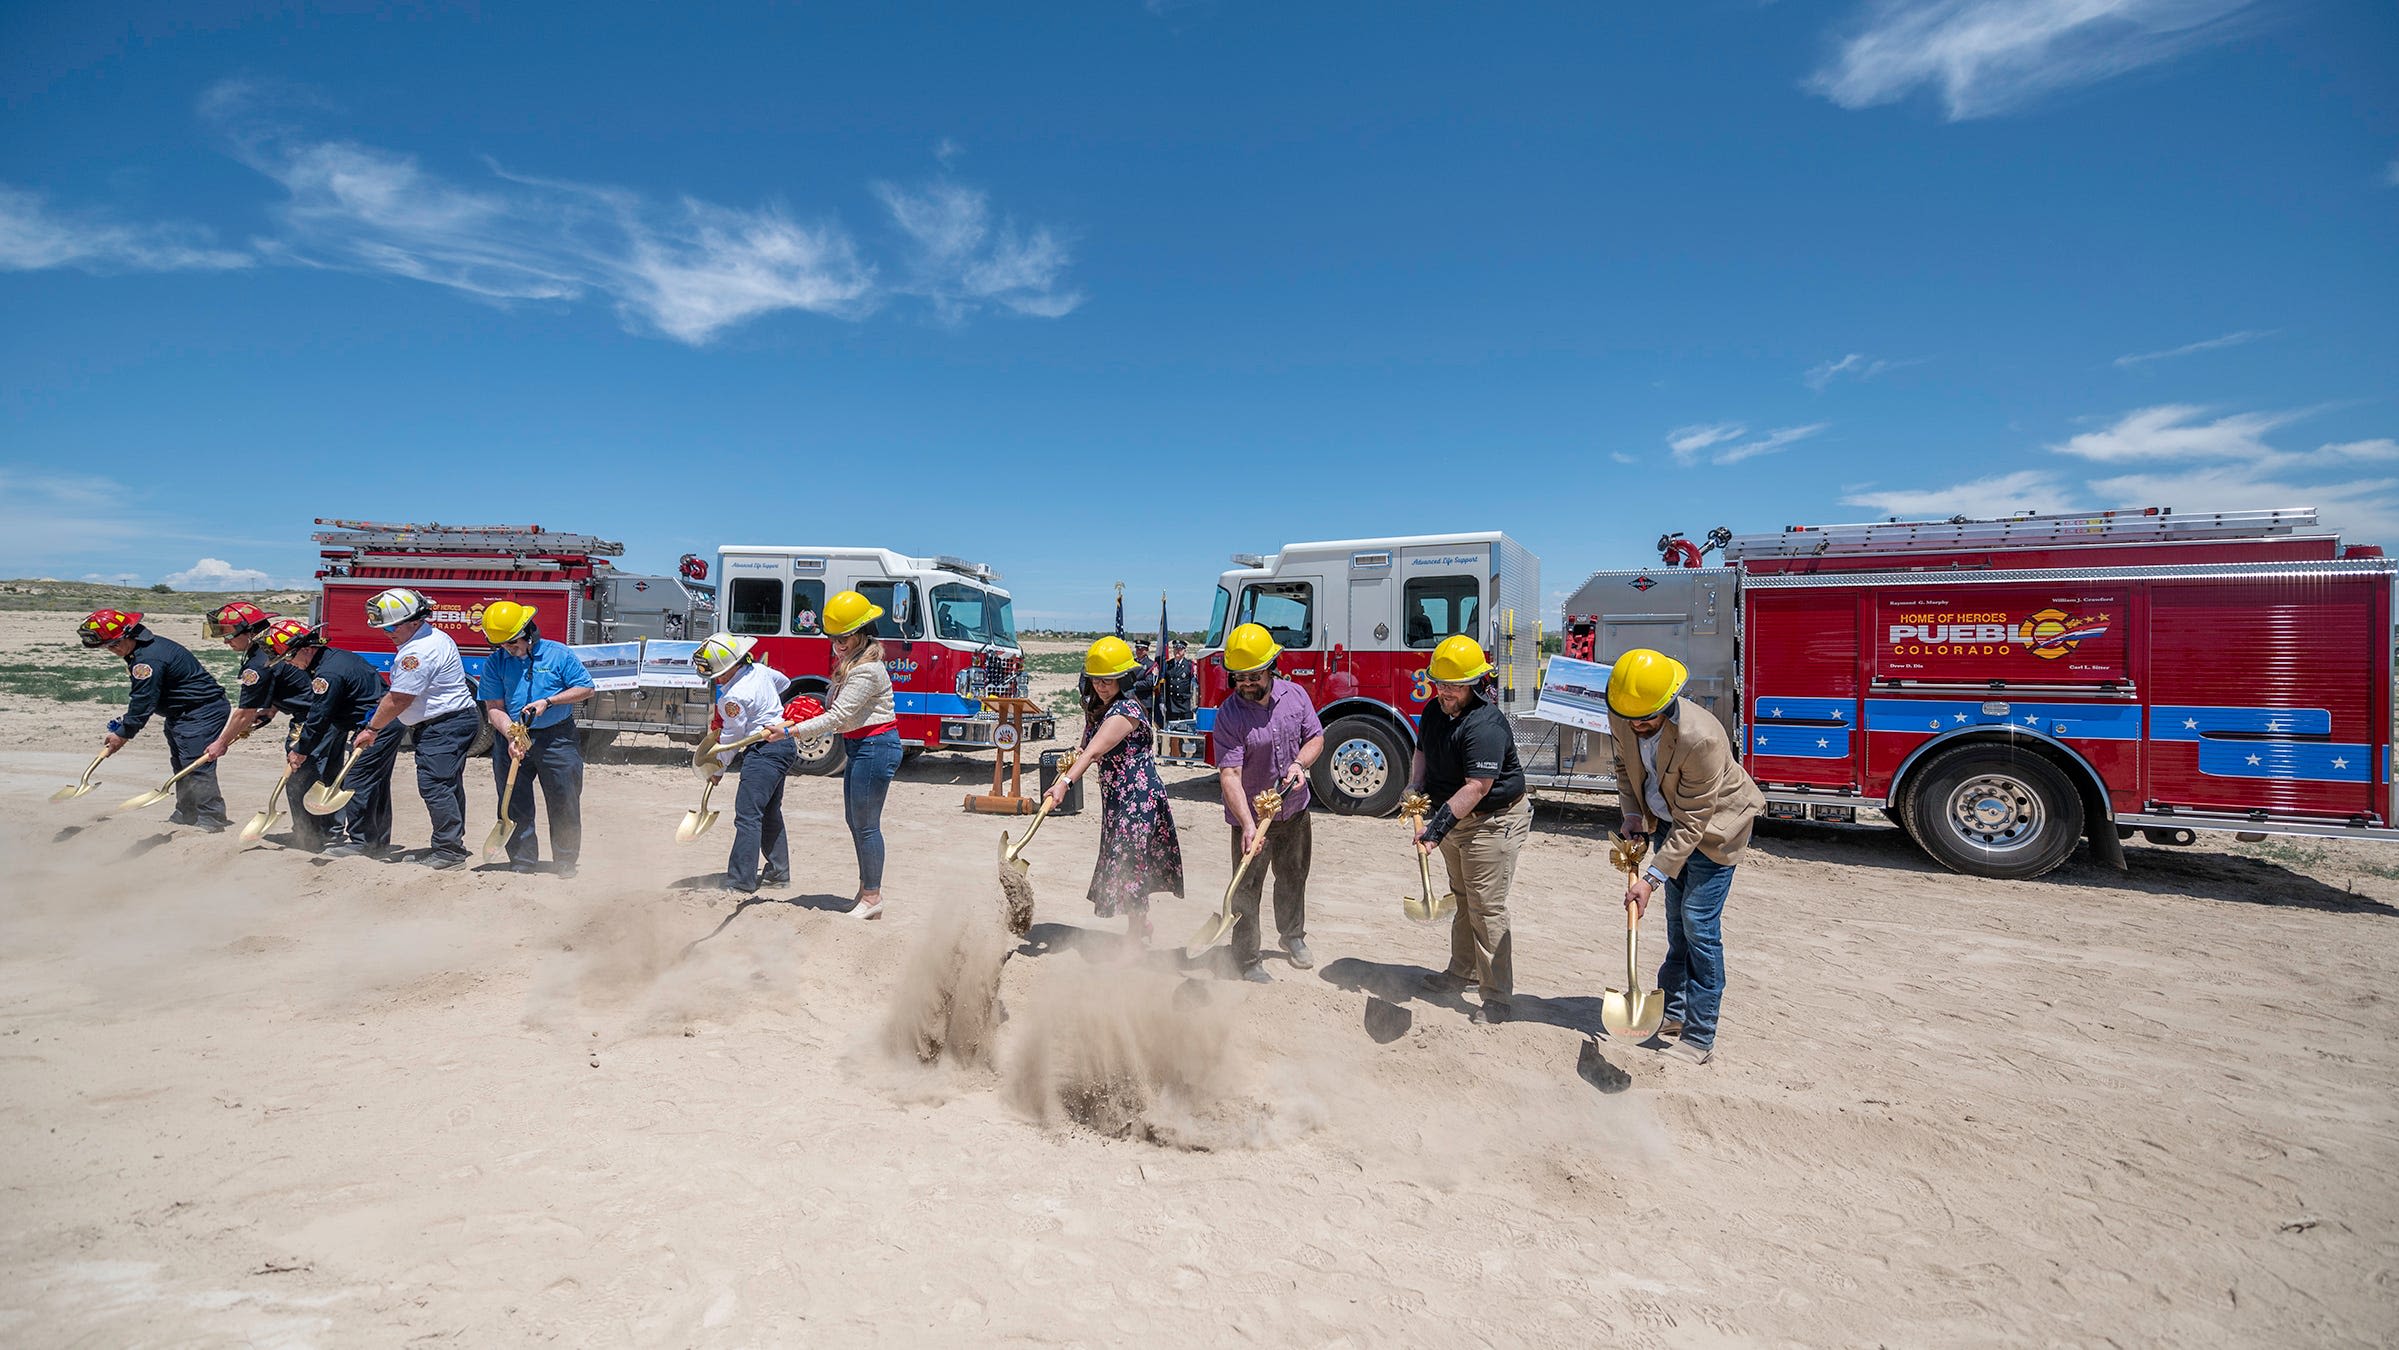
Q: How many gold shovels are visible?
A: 11